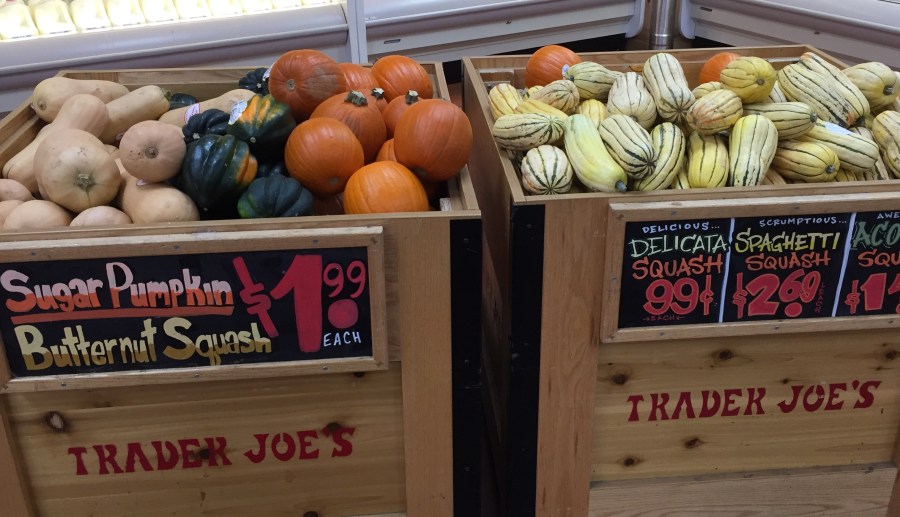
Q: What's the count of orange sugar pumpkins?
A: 12